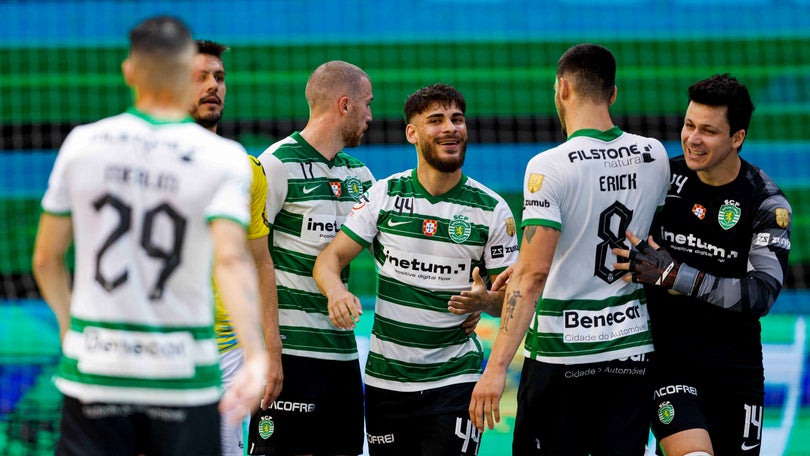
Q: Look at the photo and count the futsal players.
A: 6